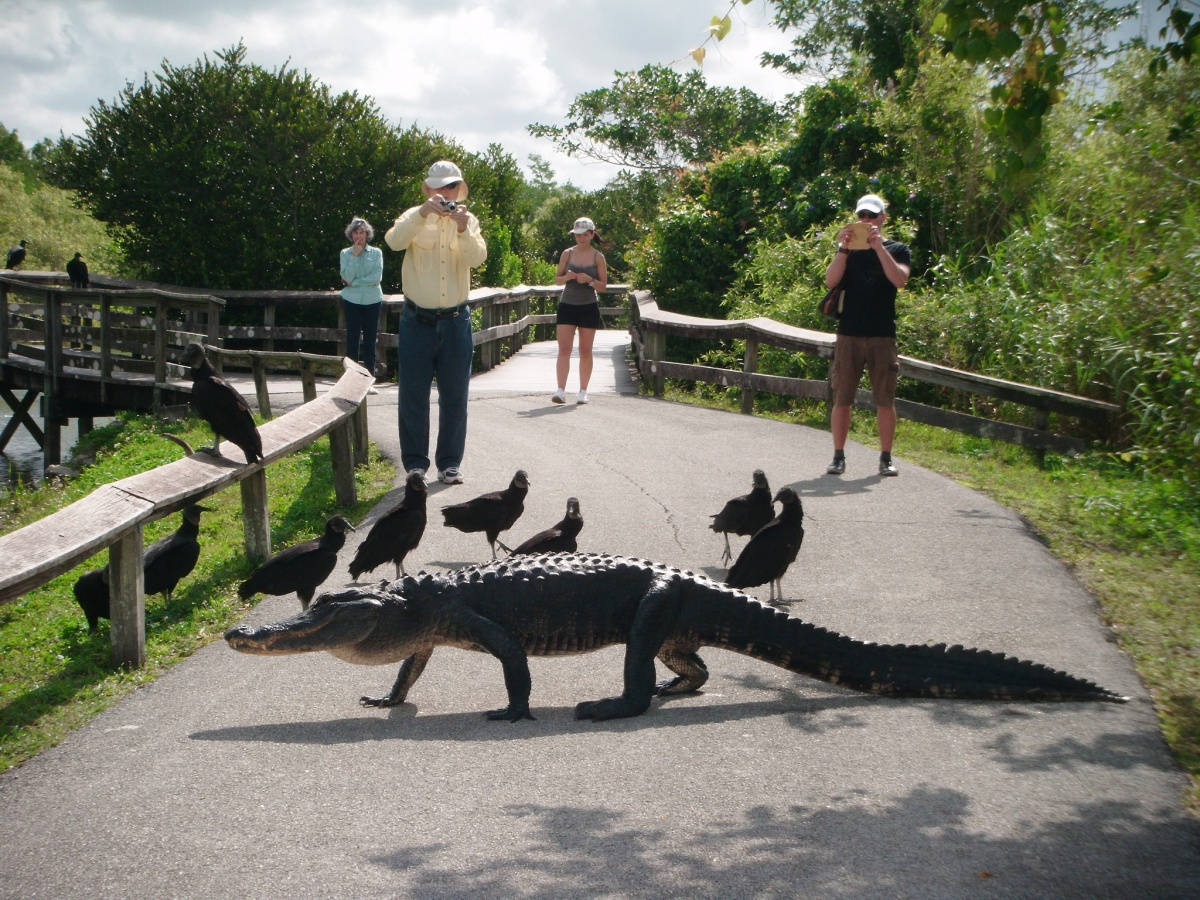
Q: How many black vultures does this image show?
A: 11